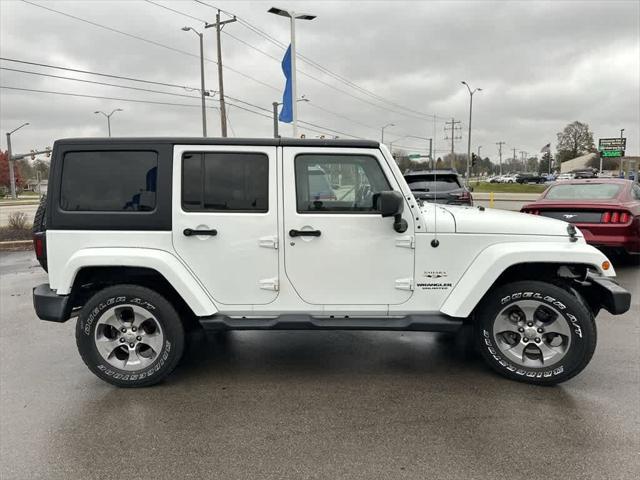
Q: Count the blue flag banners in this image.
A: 1